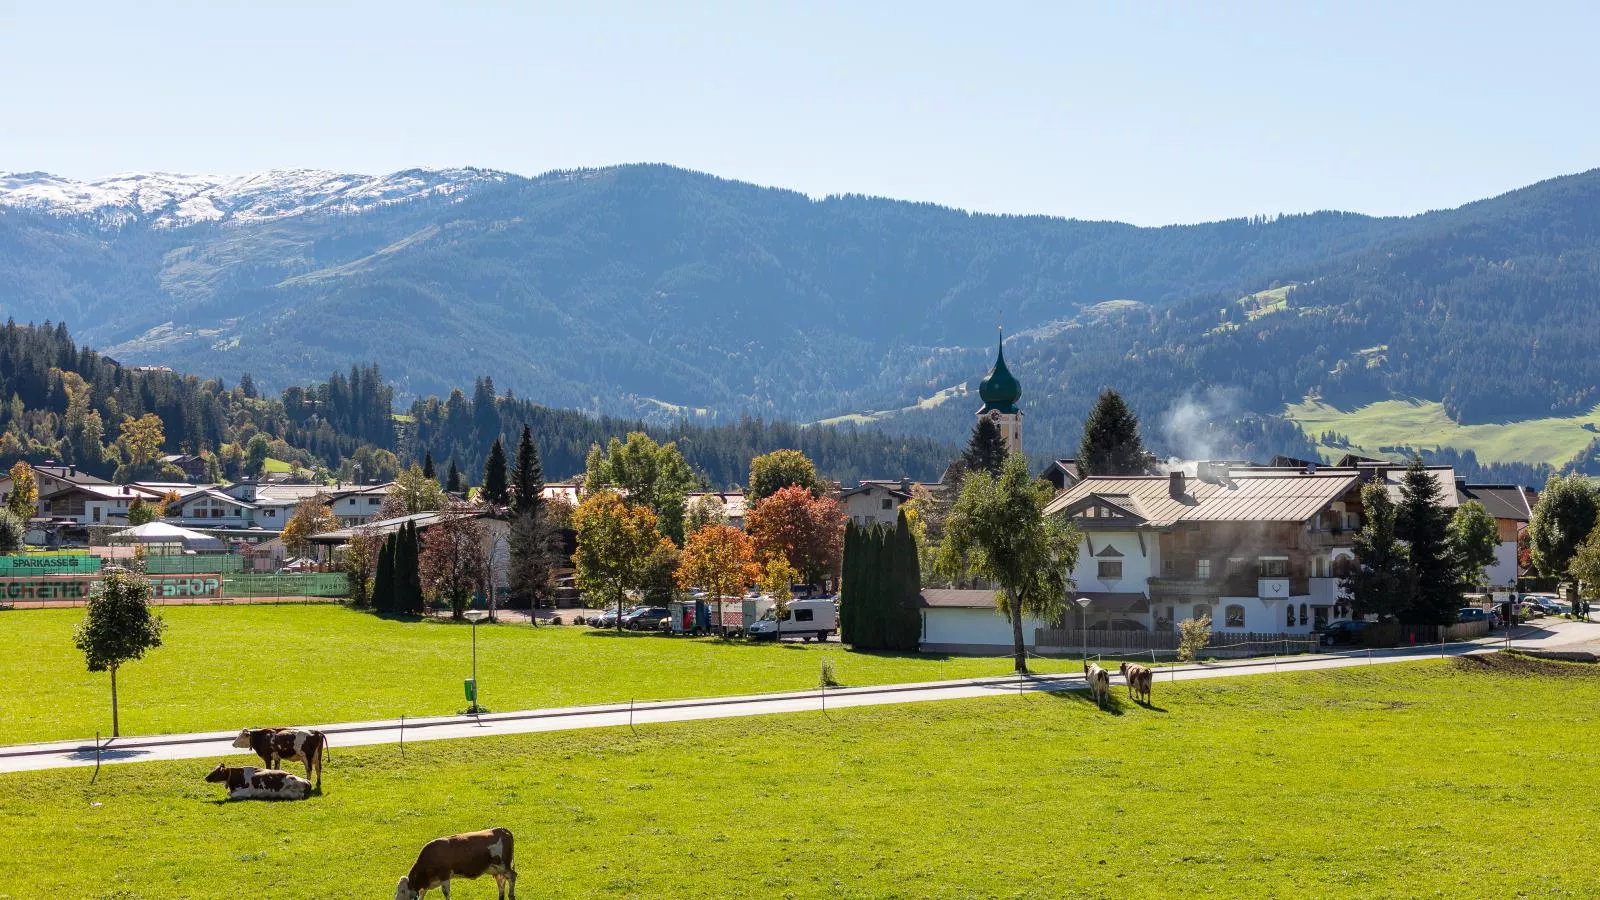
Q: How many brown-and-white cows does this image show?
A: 5